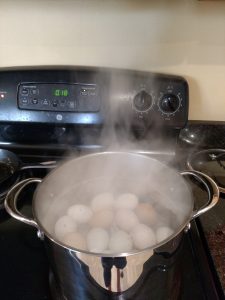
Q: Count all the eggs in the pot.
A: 12